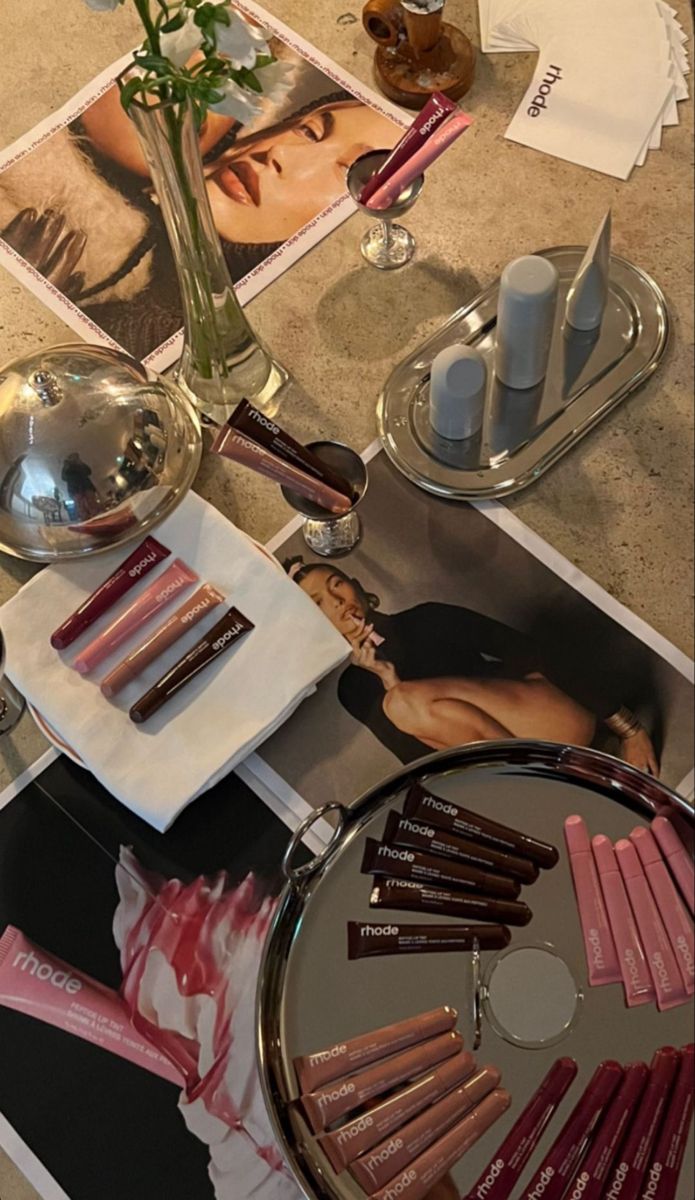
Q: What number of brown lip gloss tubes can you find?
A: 7